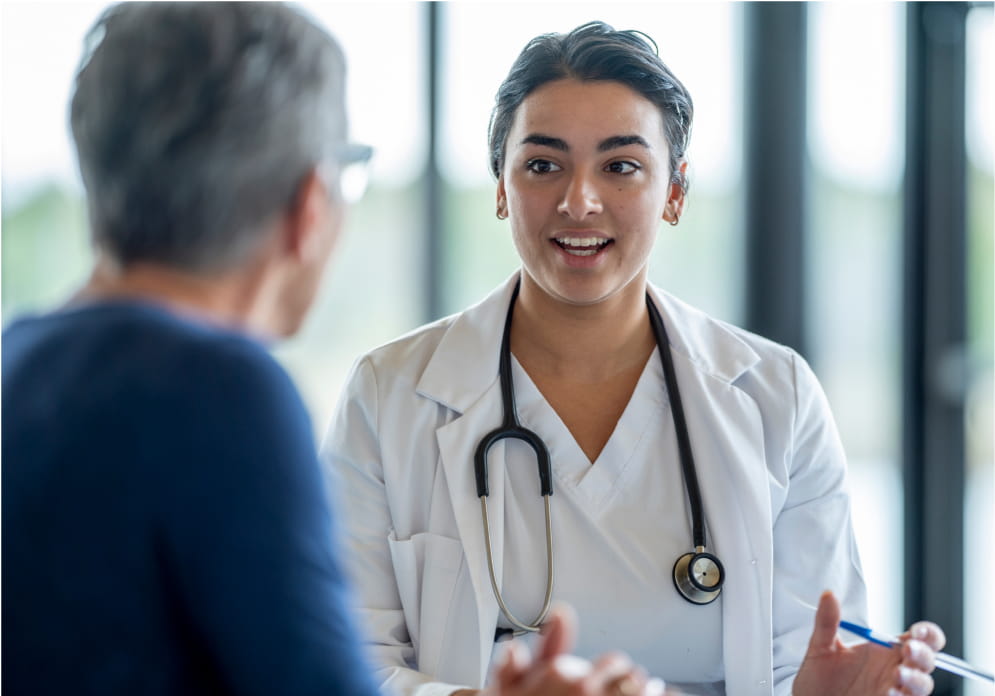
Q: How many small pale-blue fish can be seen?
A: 0